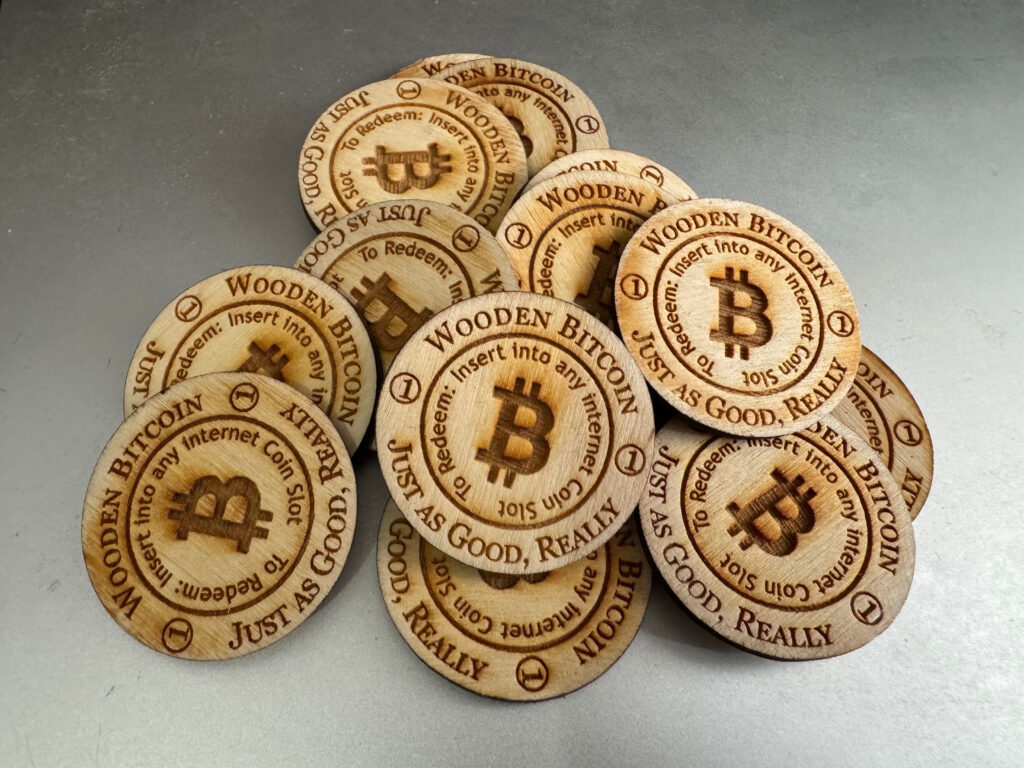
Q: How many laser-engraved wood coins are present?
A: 13